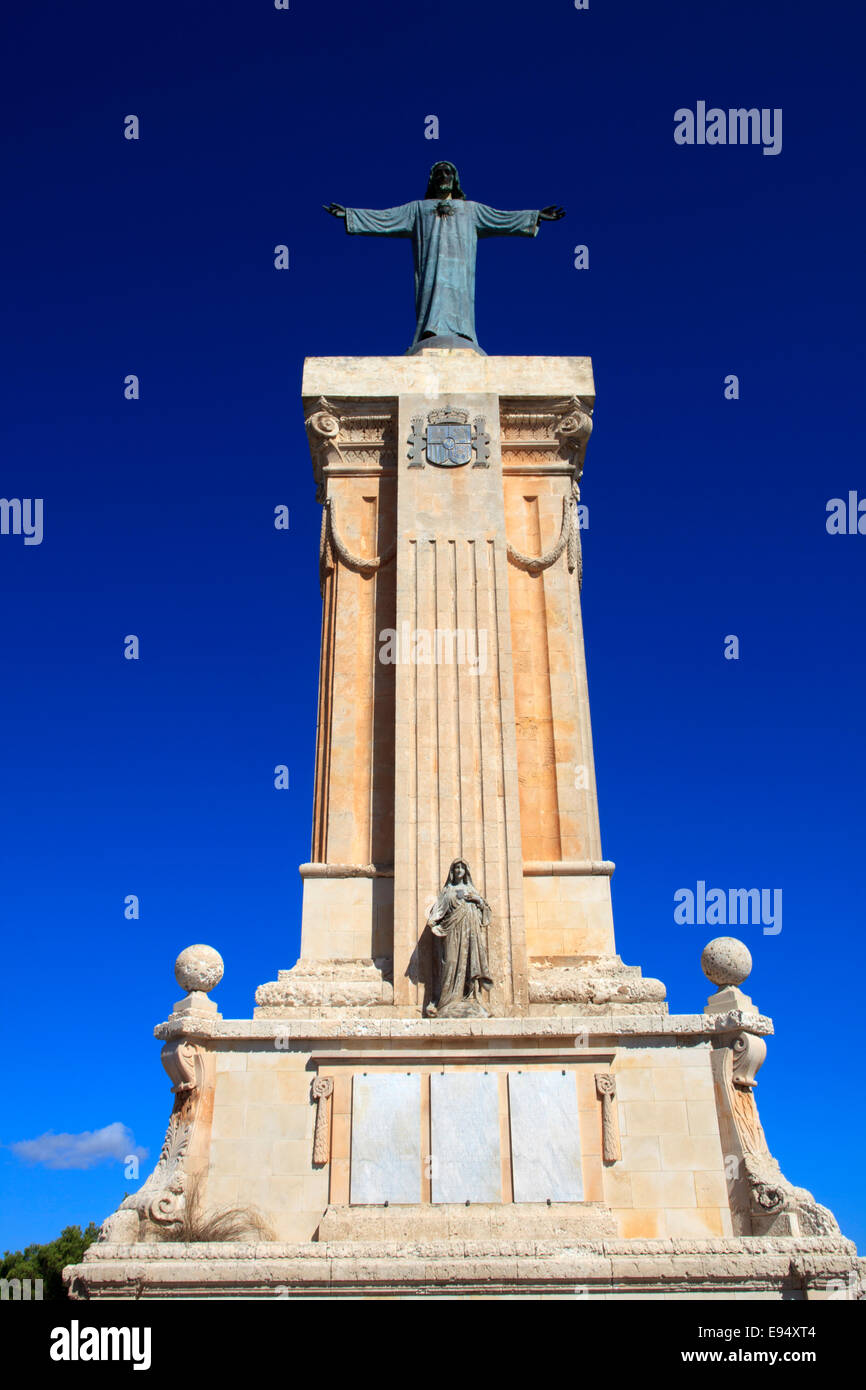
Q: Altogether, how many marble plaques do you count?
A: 3